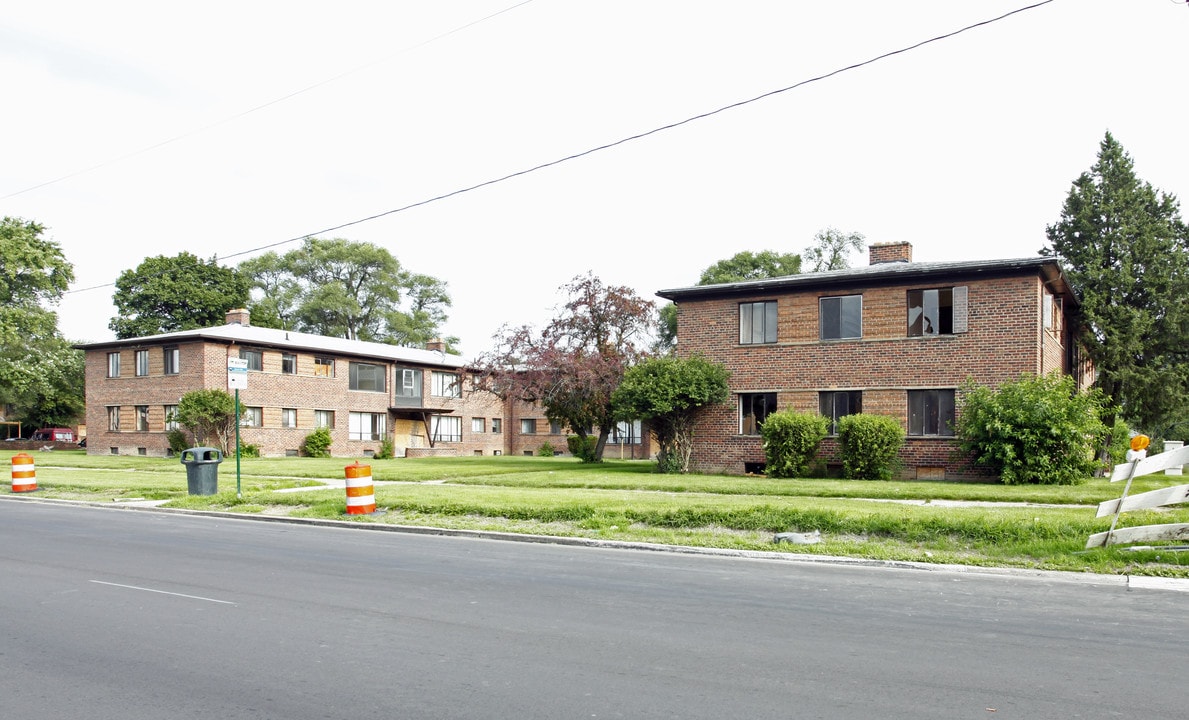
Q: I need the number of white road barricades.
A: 1